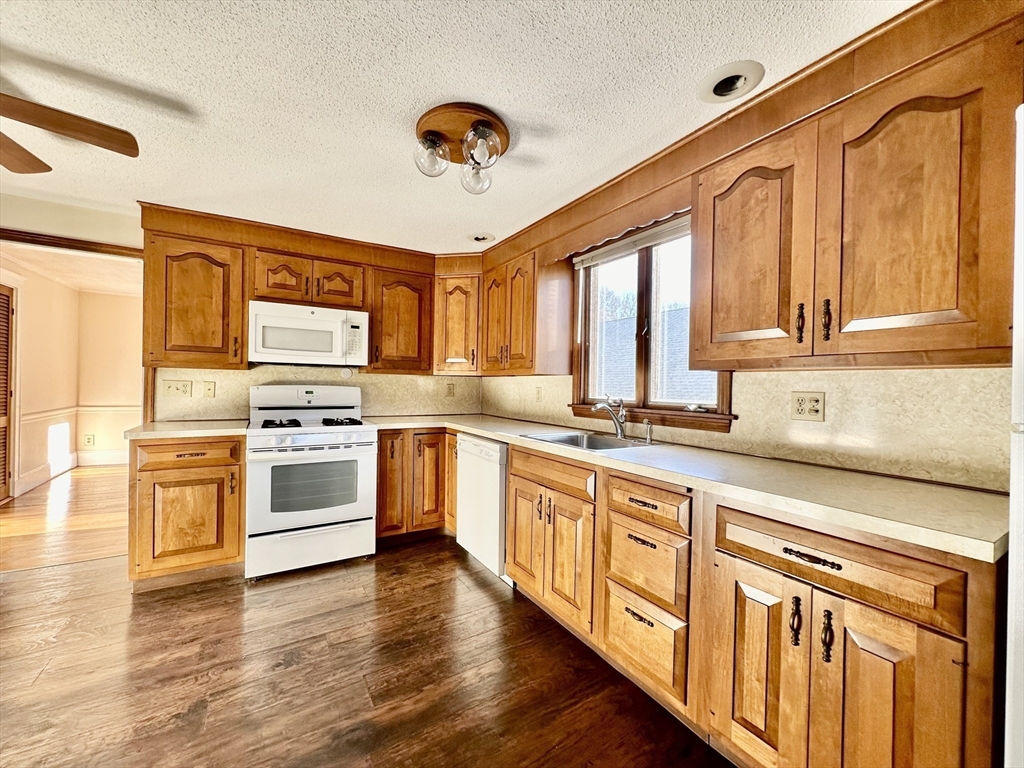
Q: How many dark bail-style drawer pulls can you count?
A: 5